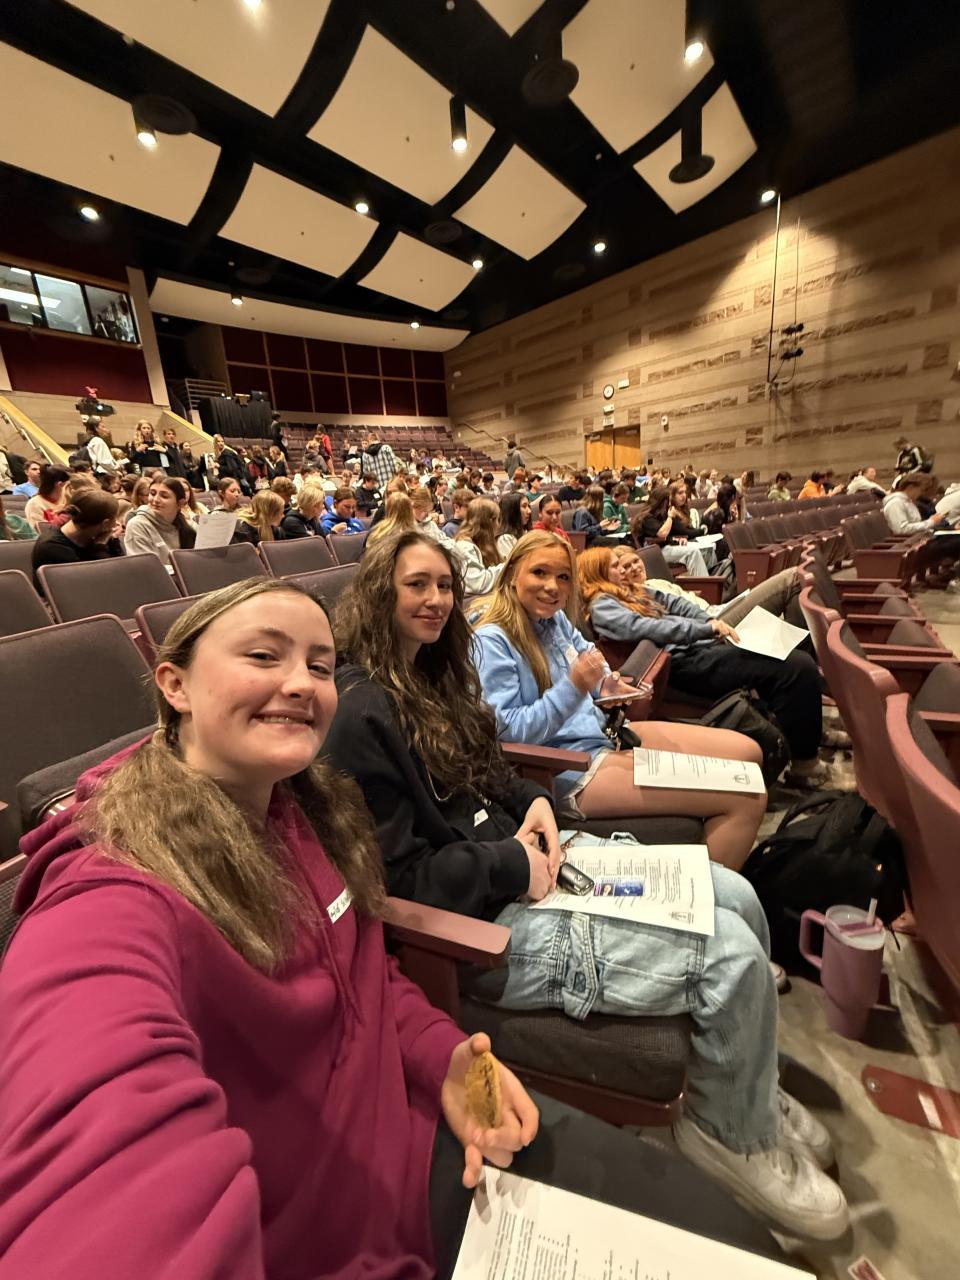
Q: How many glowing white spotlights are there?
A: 11